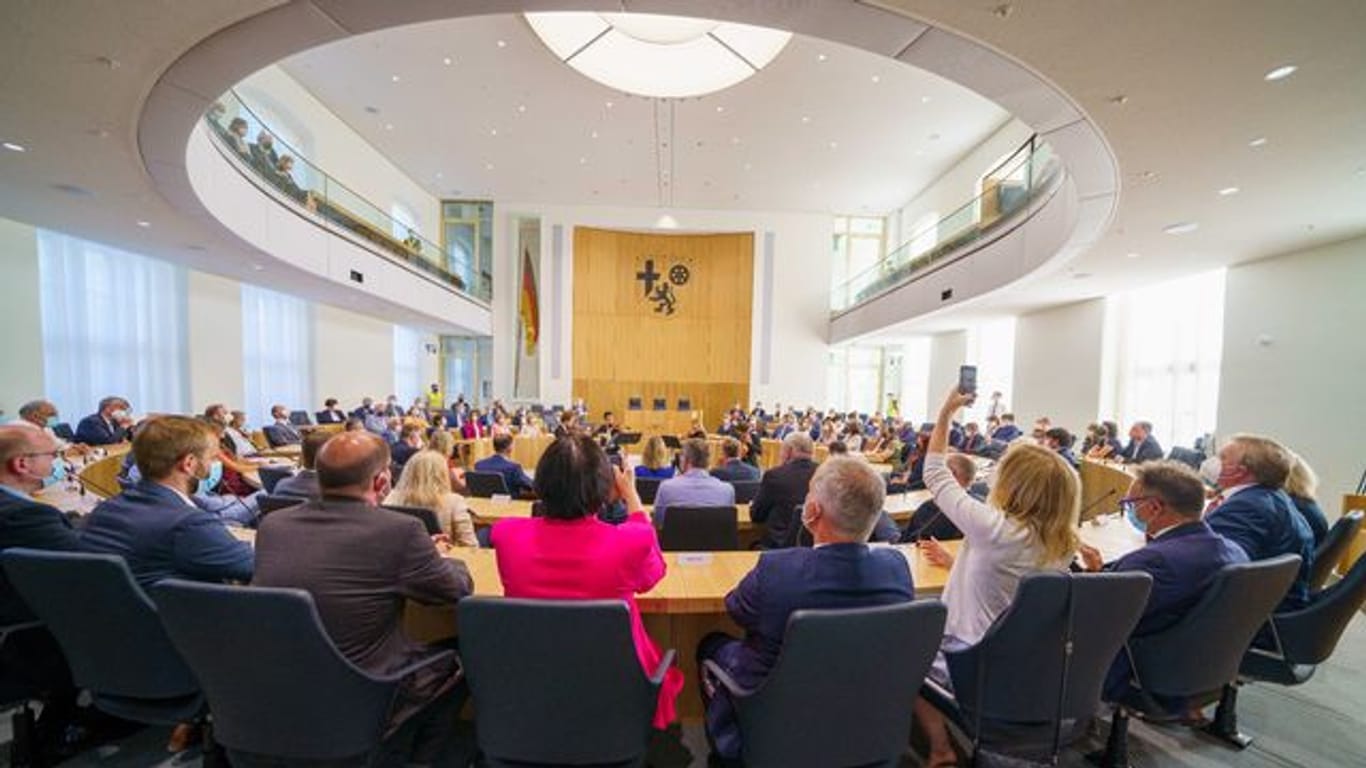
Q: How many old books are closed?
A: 0